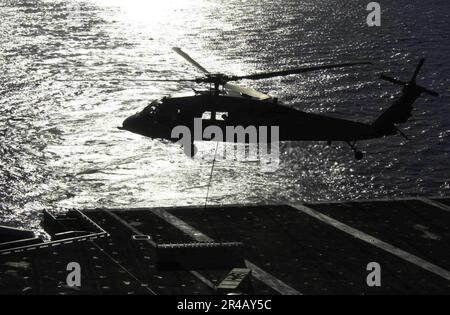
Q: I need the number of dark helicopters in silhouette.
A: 1